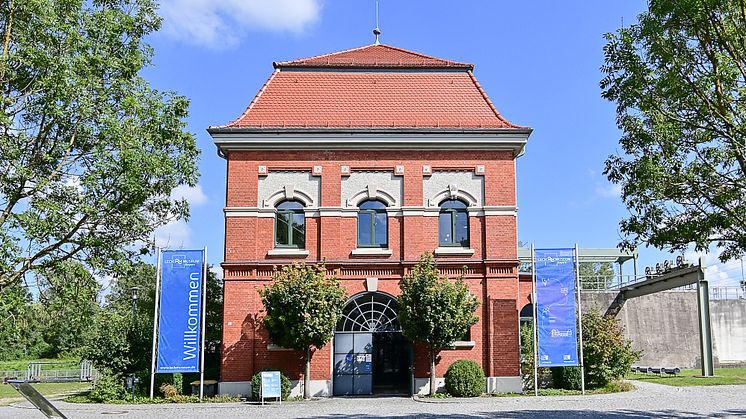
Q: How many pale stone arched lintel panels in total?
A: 3